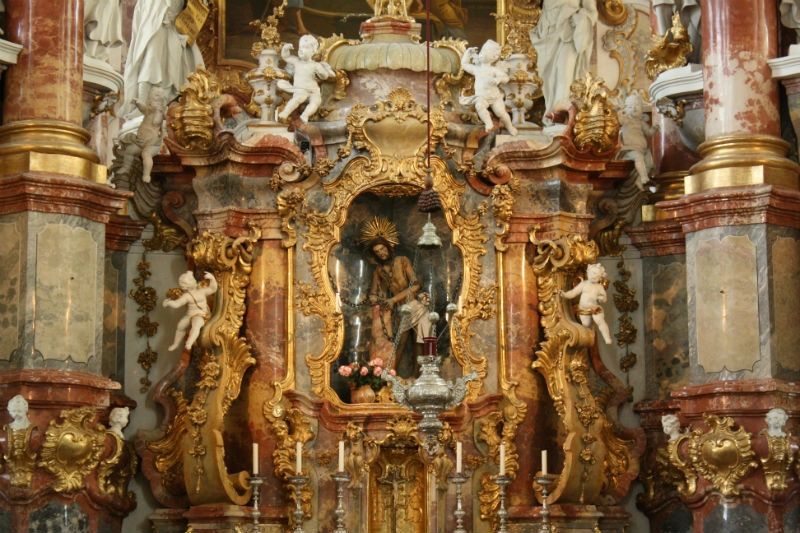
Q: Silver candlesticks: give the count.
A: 6